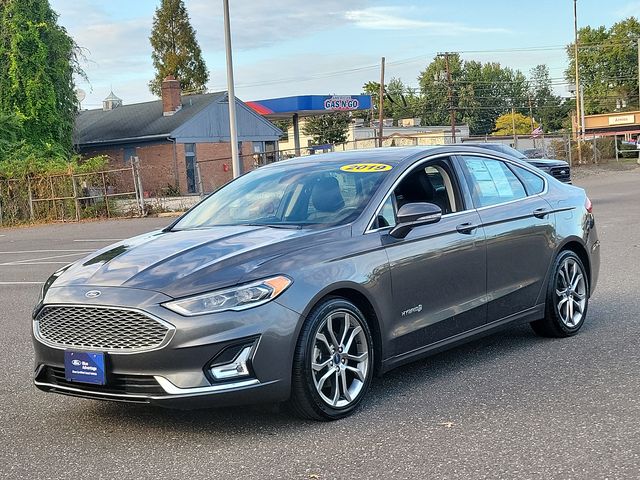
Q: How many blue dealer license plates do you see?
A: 1